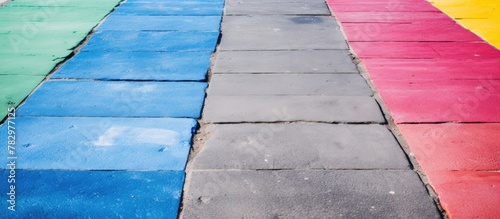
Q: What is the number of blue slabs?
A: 7